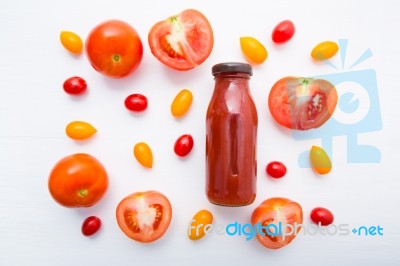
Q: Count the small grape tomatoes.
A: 15